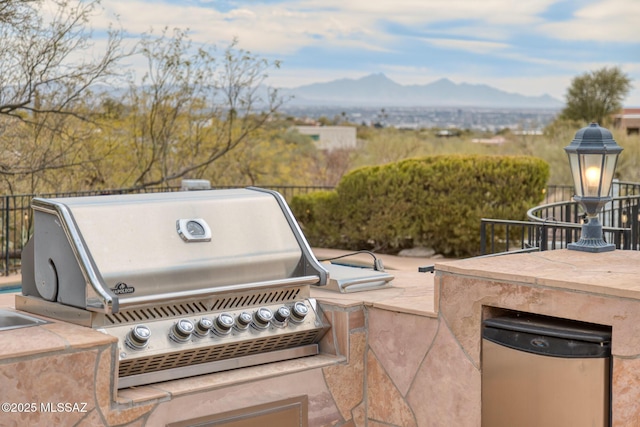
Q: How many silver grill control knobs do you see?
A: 8